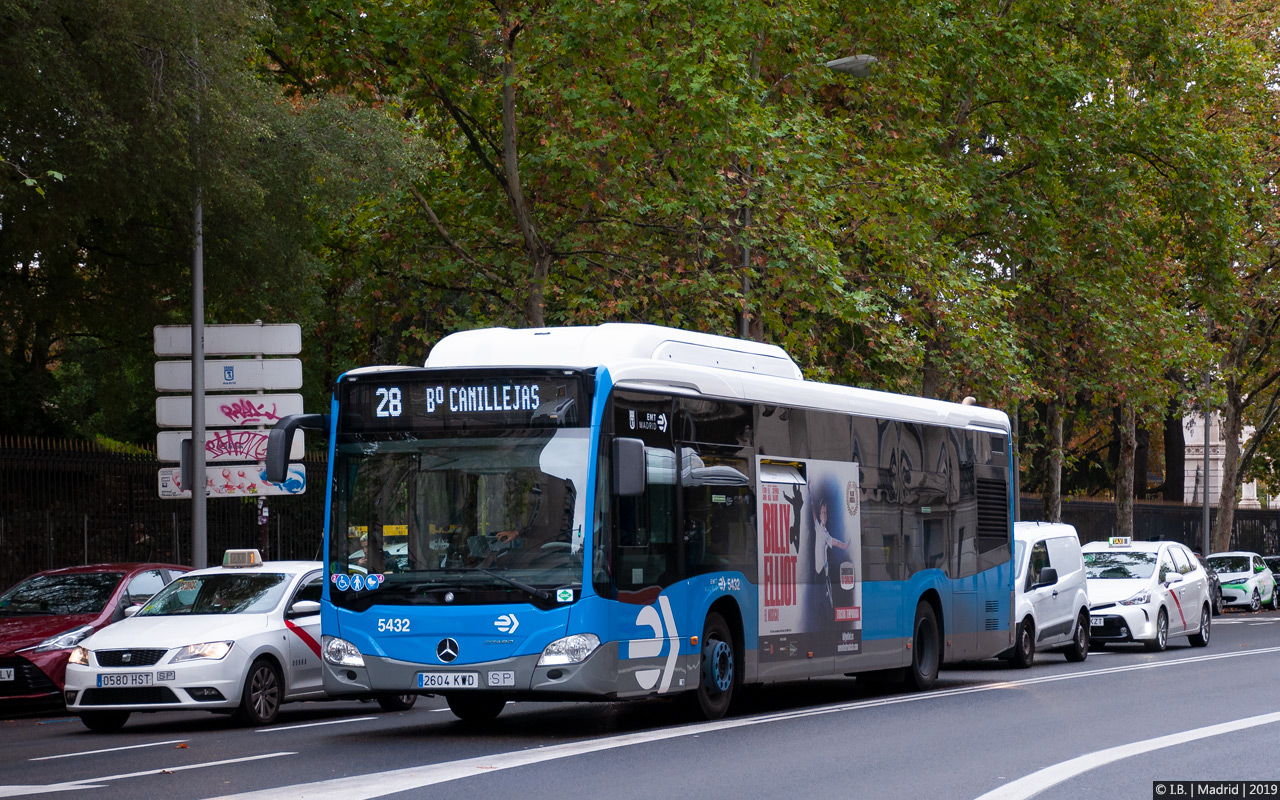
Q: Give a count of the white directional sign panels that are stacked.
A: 5